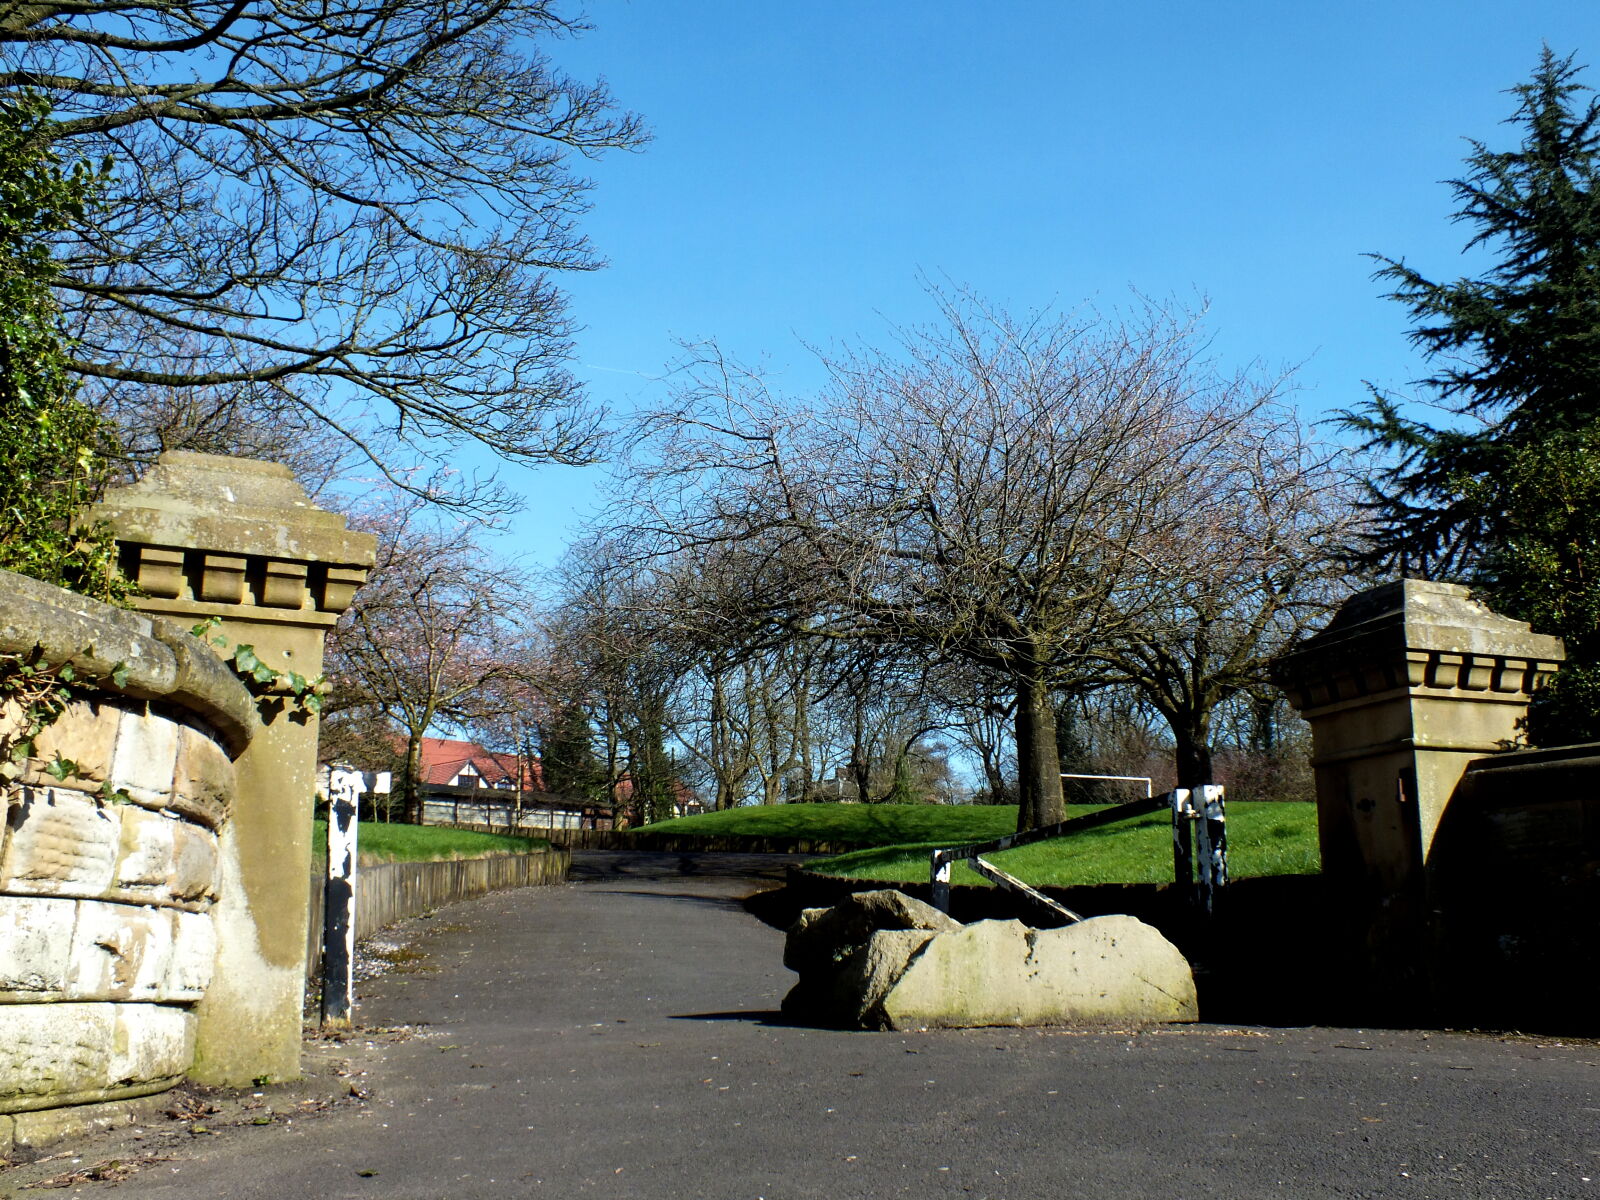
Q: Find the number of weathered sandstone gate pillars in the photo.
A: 2